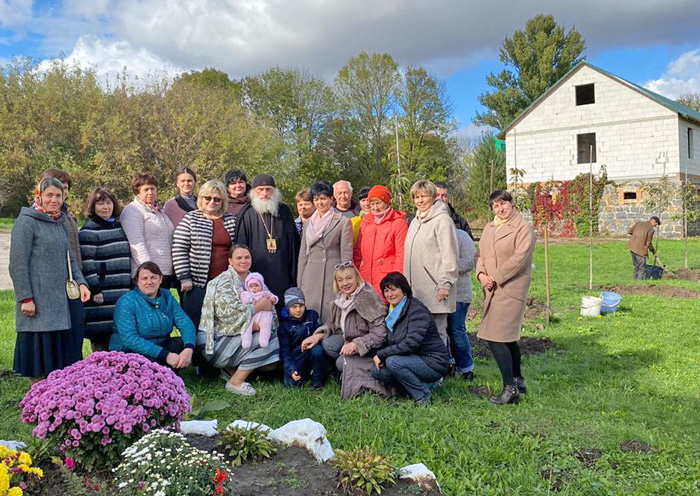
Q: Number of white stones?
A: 5